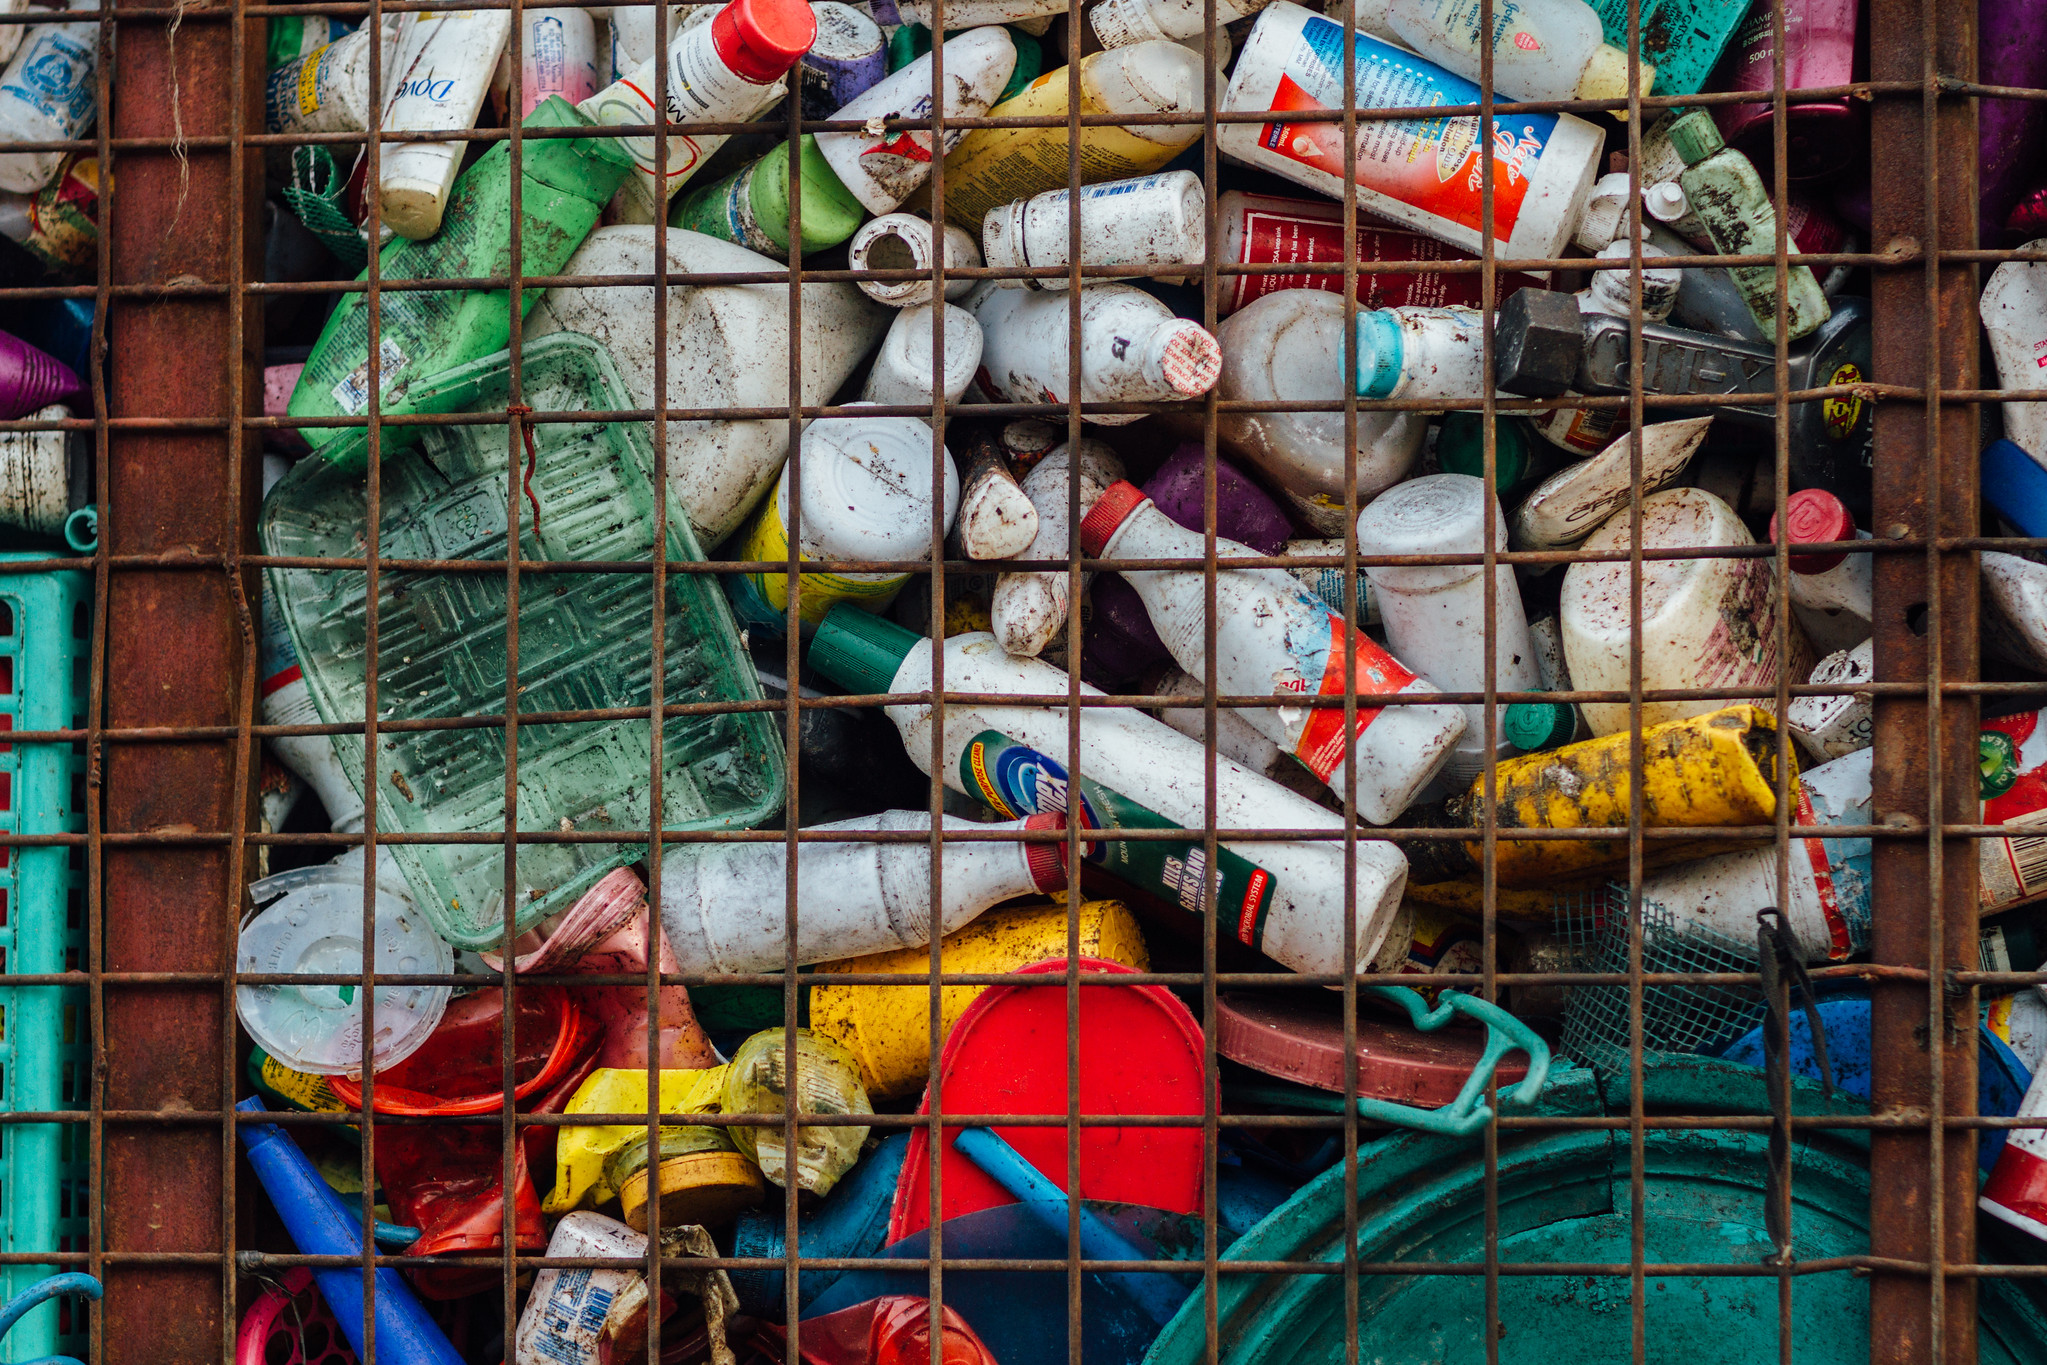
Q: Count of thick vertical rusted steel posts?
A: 2